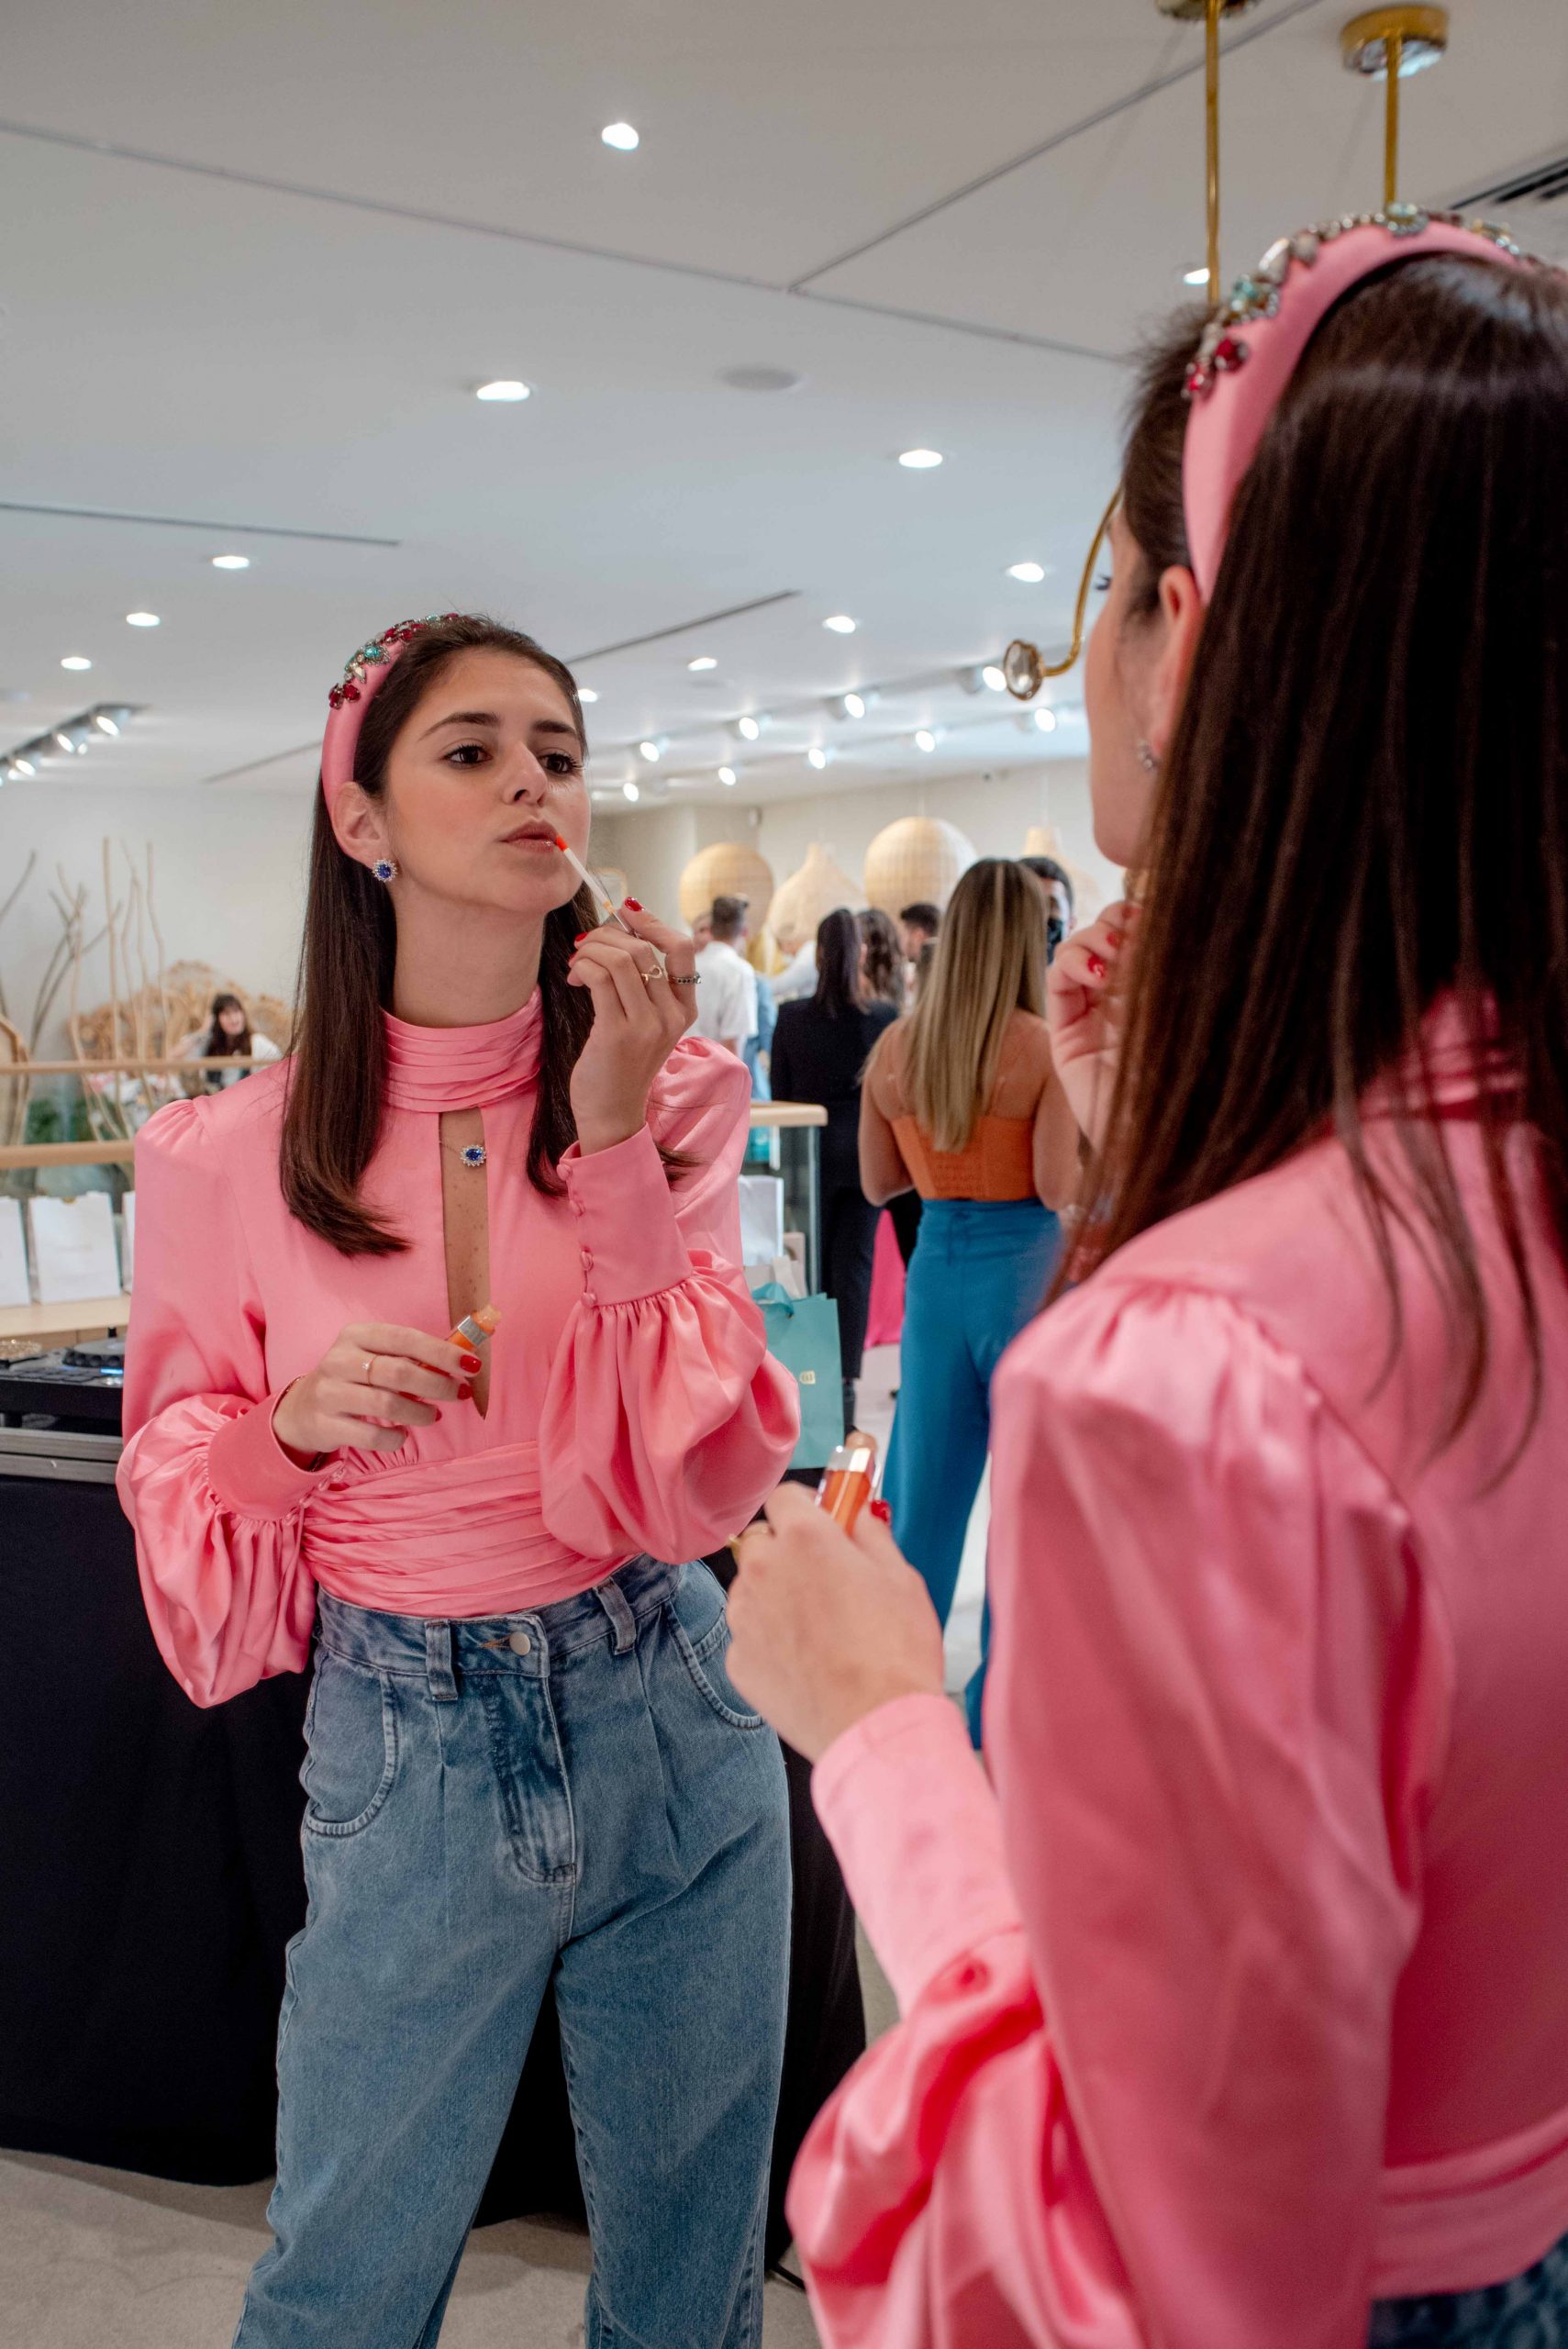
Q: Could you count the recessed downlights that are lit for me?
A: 11